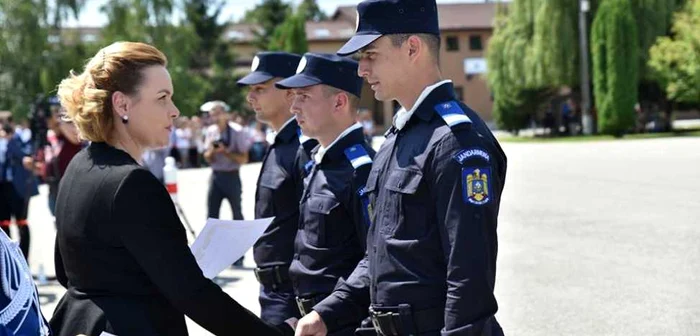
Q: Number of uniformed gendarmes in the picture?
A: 3